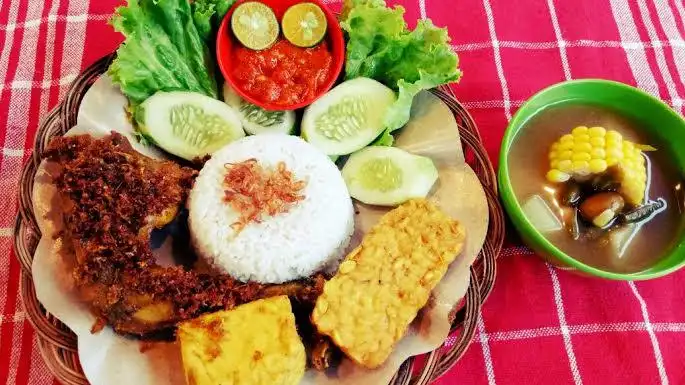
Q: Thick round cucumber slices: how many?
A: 4